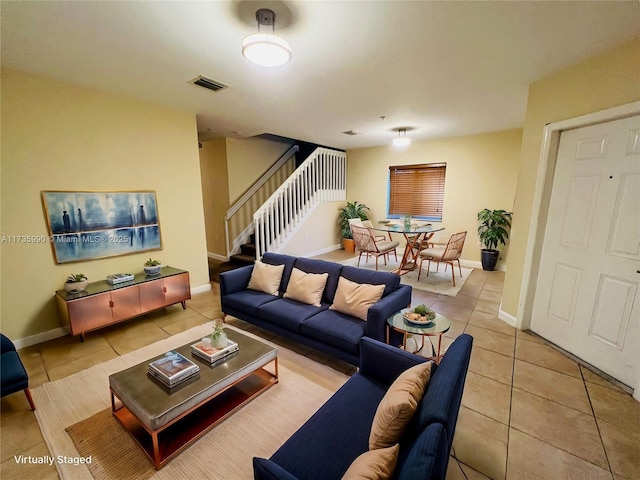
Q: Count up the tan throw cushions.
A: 5